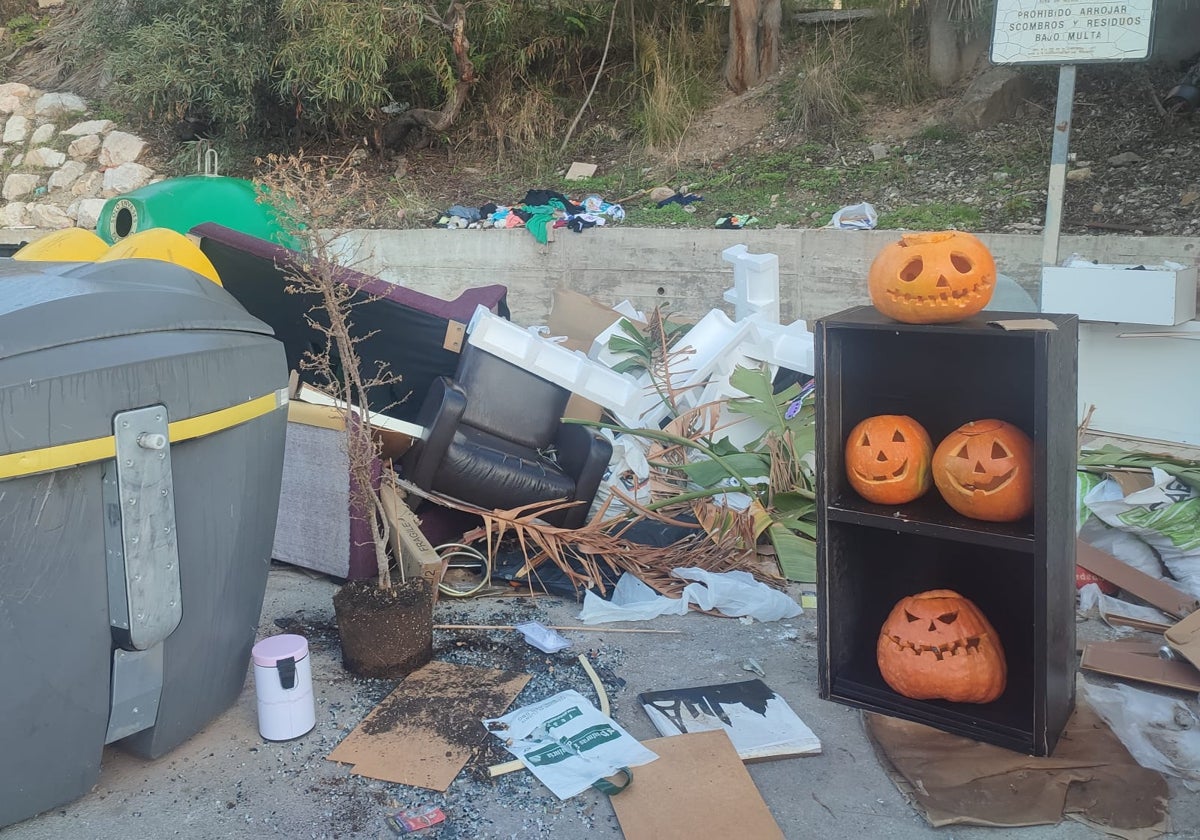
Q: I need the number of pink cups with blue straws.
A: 0